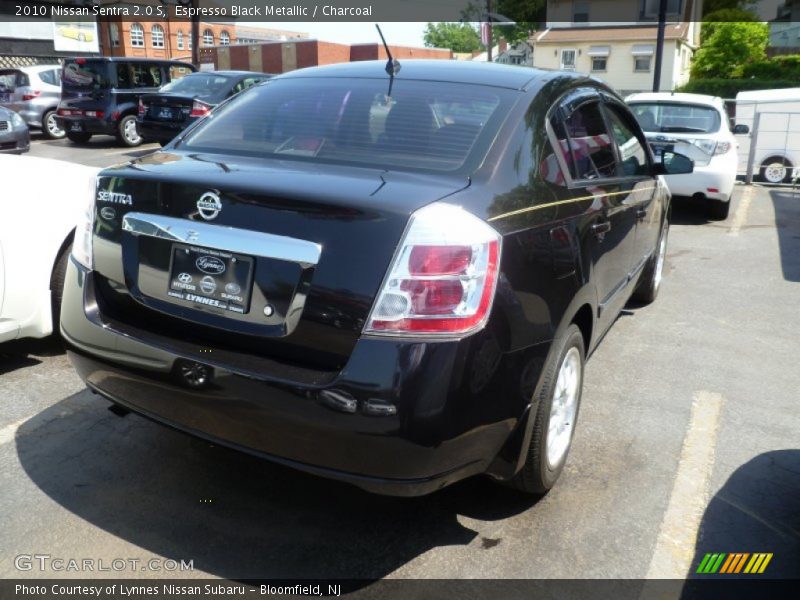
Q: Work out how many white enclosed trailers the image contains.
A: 1